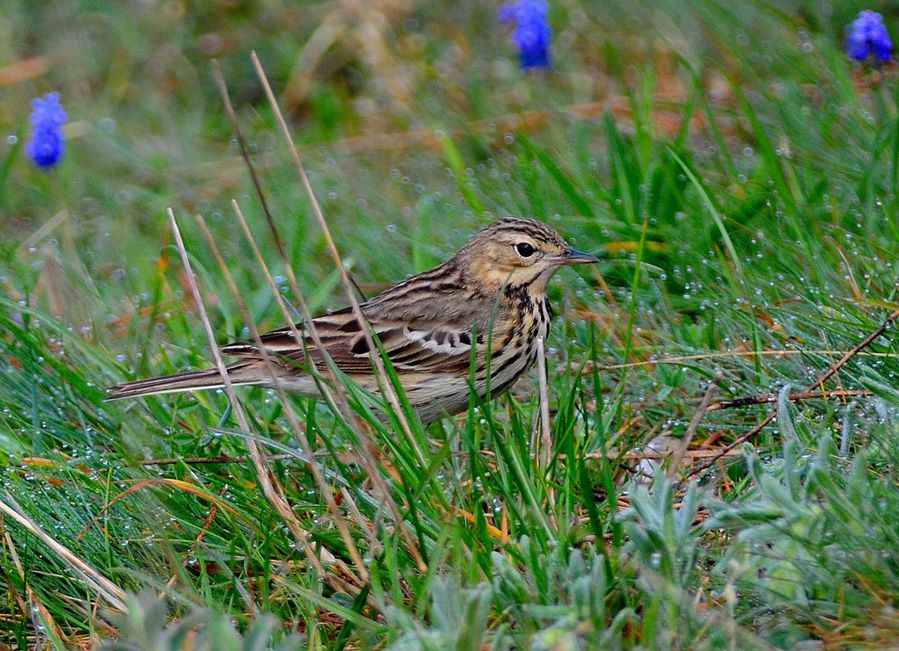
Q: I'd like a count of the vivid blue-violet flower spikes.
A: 3